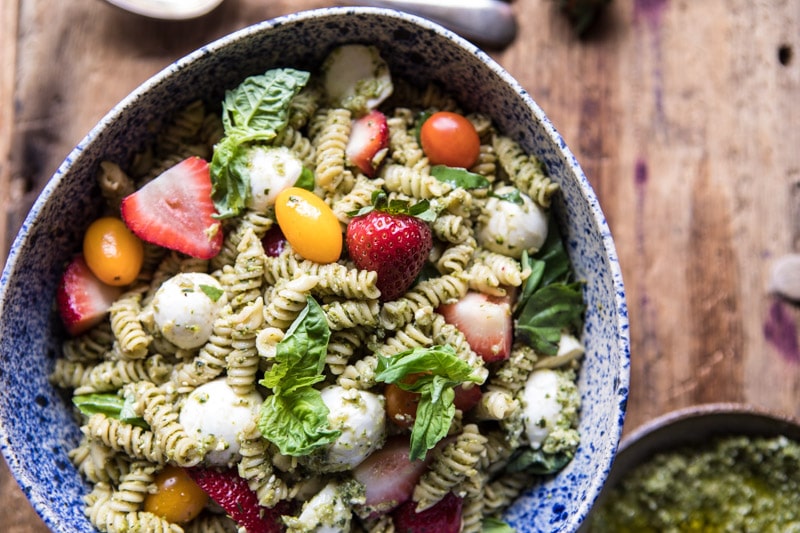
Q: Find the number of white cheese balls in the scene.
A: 8